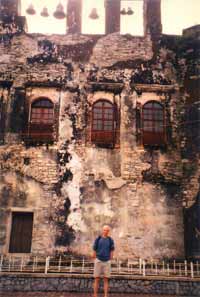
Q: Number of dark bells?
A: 6